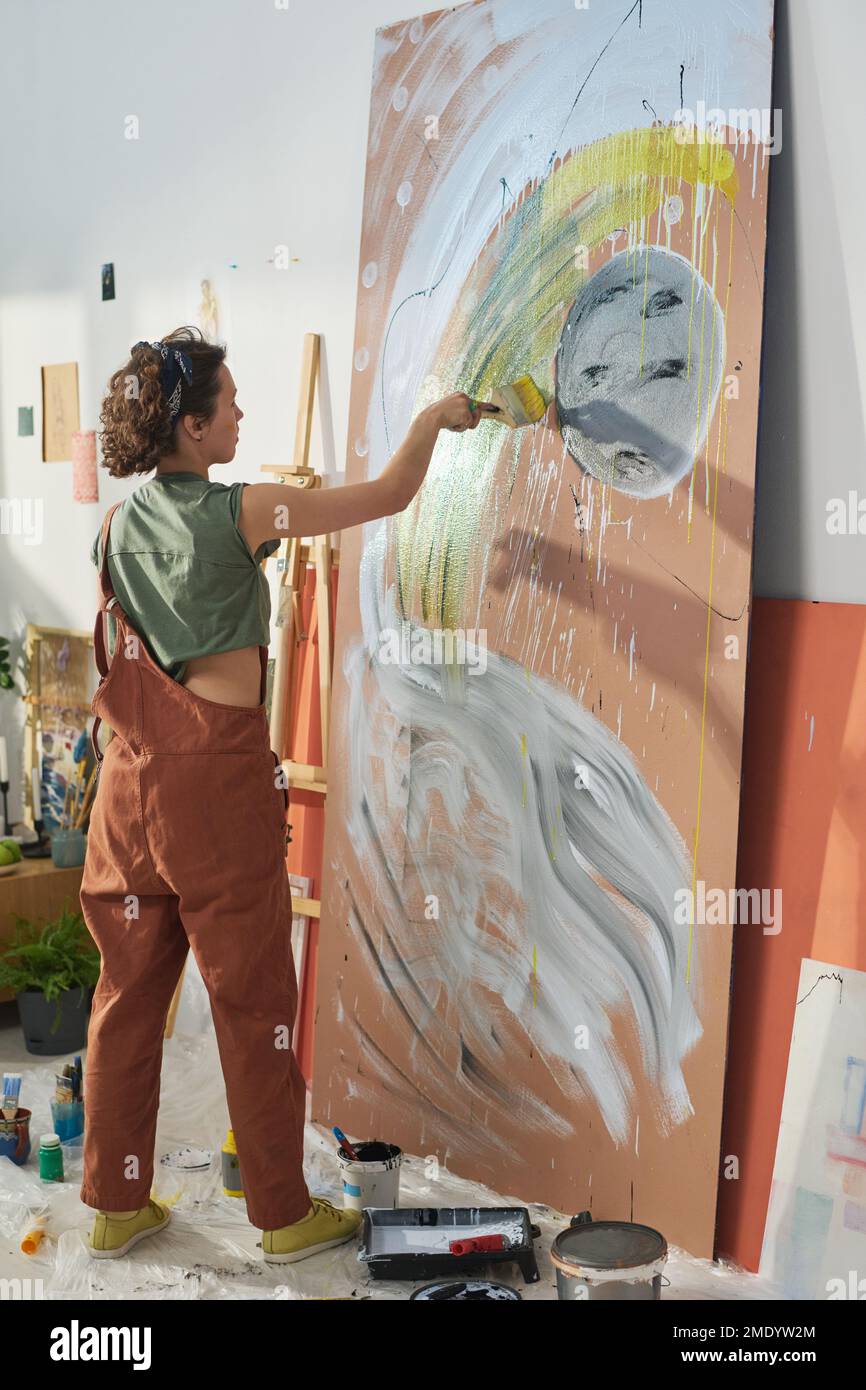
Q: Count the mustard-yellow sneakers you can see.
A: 2